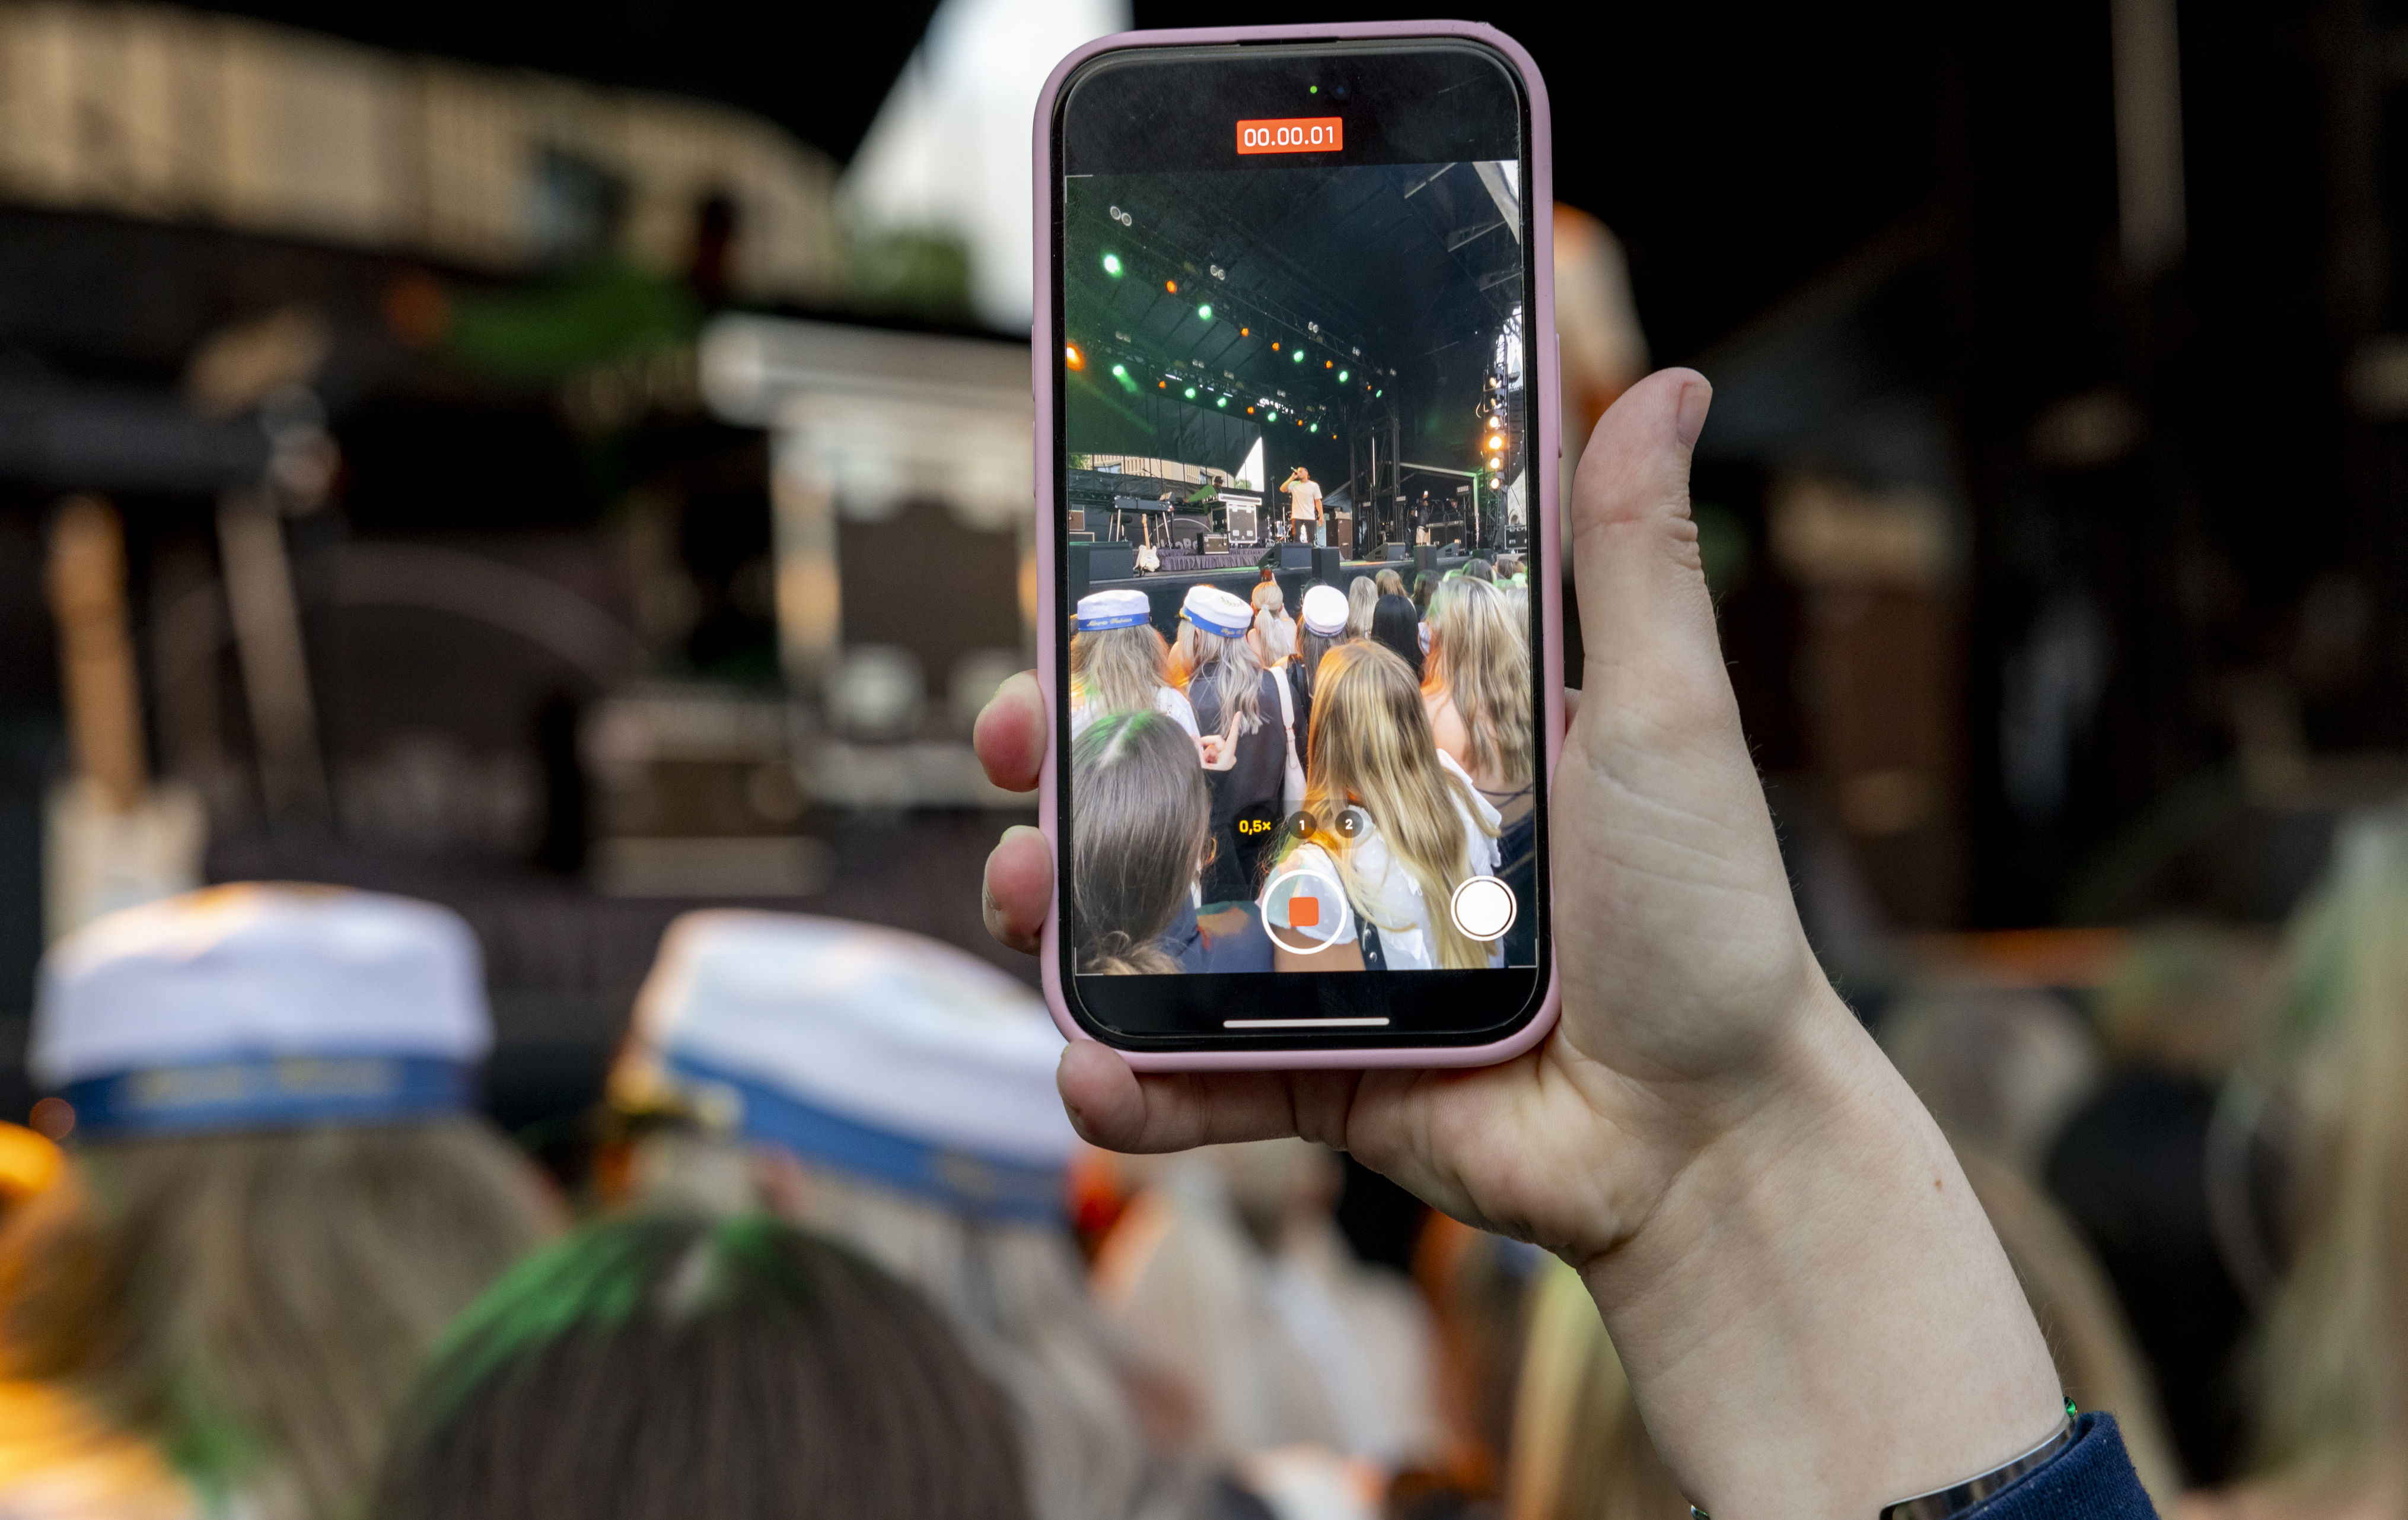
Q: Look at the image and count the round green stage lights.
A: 10